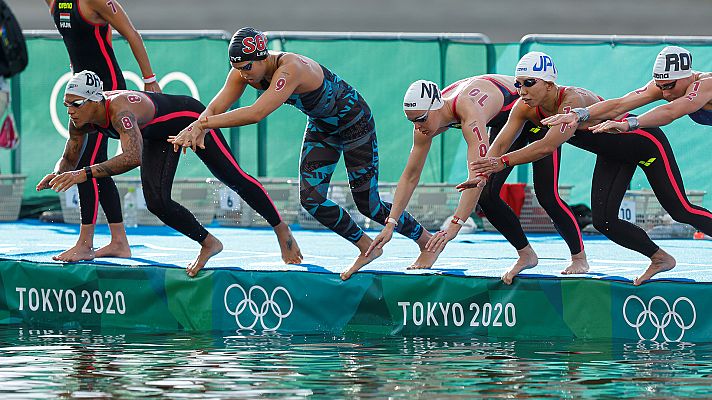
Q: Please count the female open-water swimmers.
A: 6